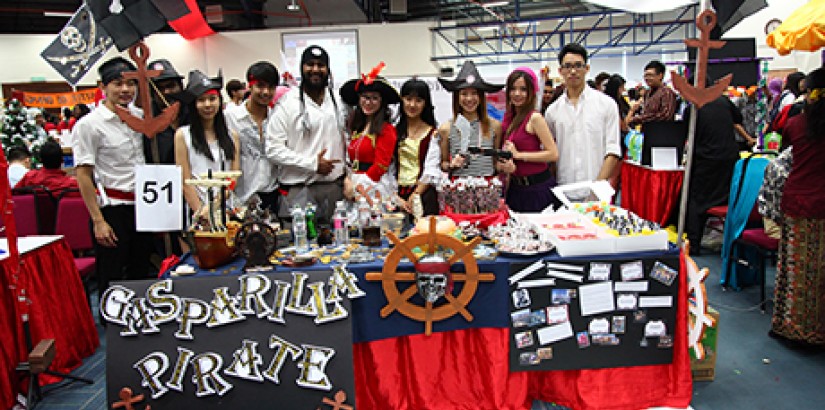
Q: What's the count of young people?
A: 10